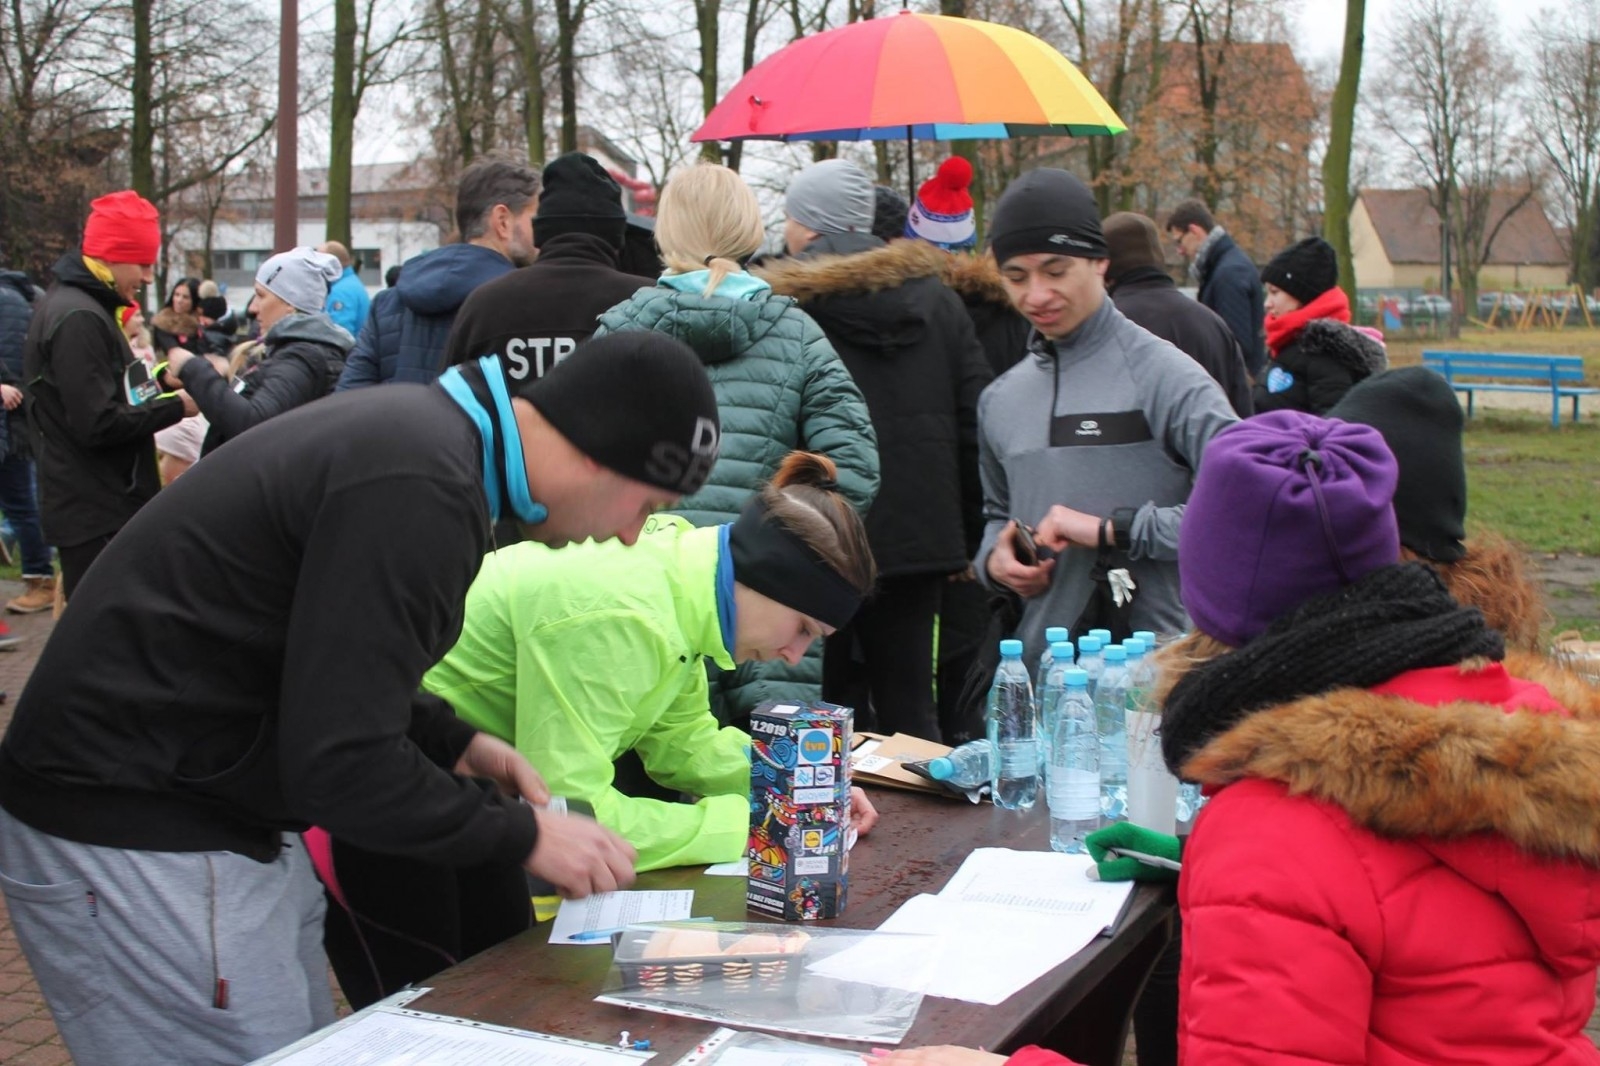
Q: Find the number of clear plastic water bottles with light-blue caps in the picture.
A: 10